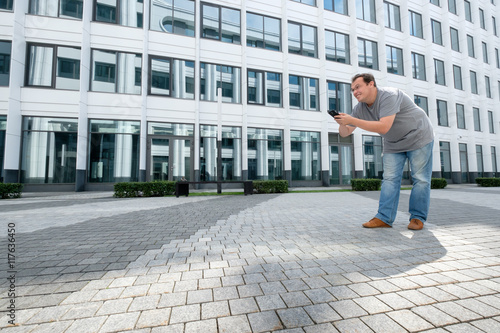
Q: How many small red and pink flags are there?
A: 0